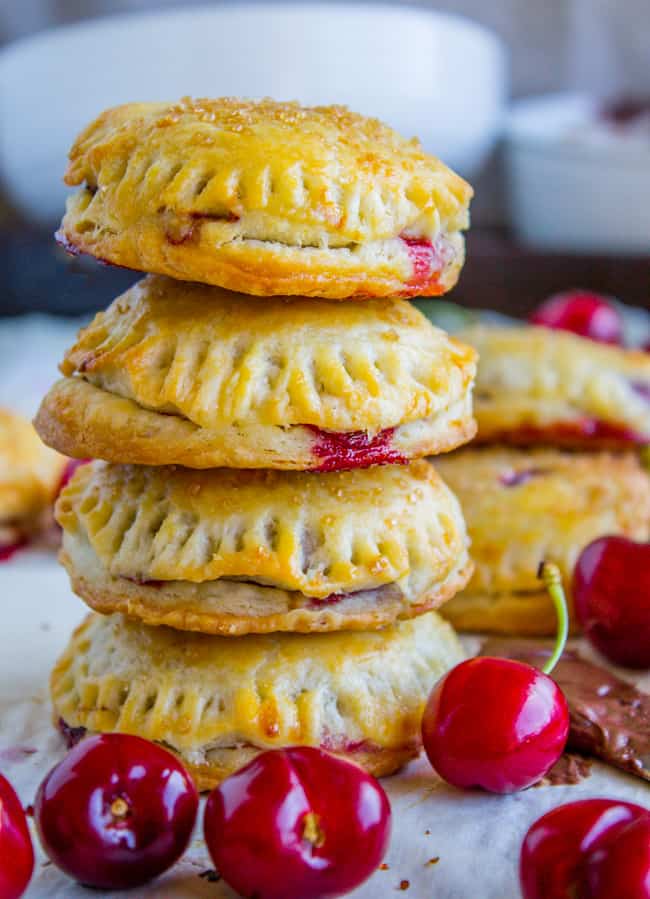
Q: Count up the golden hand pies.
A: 7